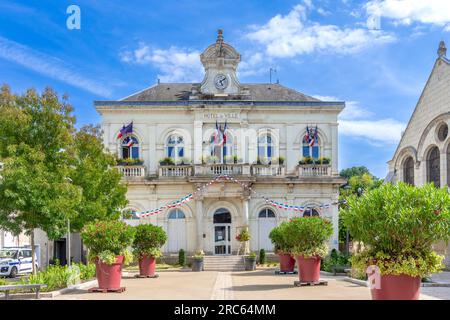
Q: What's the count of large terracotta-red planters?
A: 5